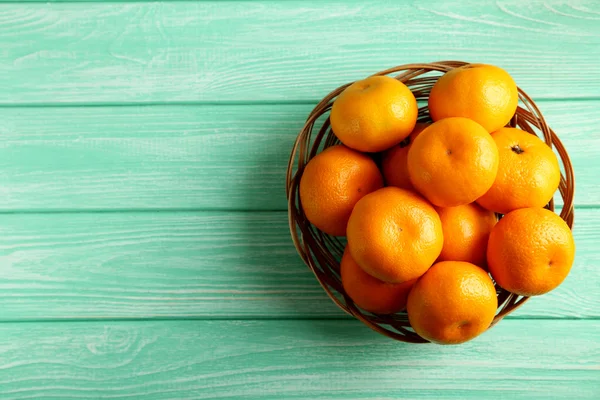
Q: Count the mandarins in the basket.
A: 11